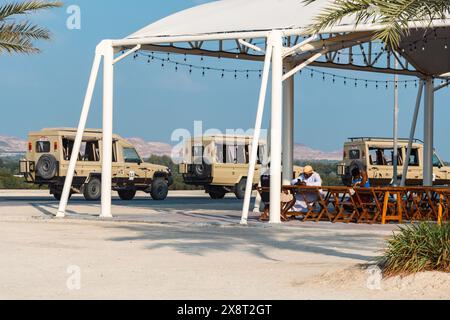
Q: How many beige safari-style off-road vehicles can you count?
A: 3